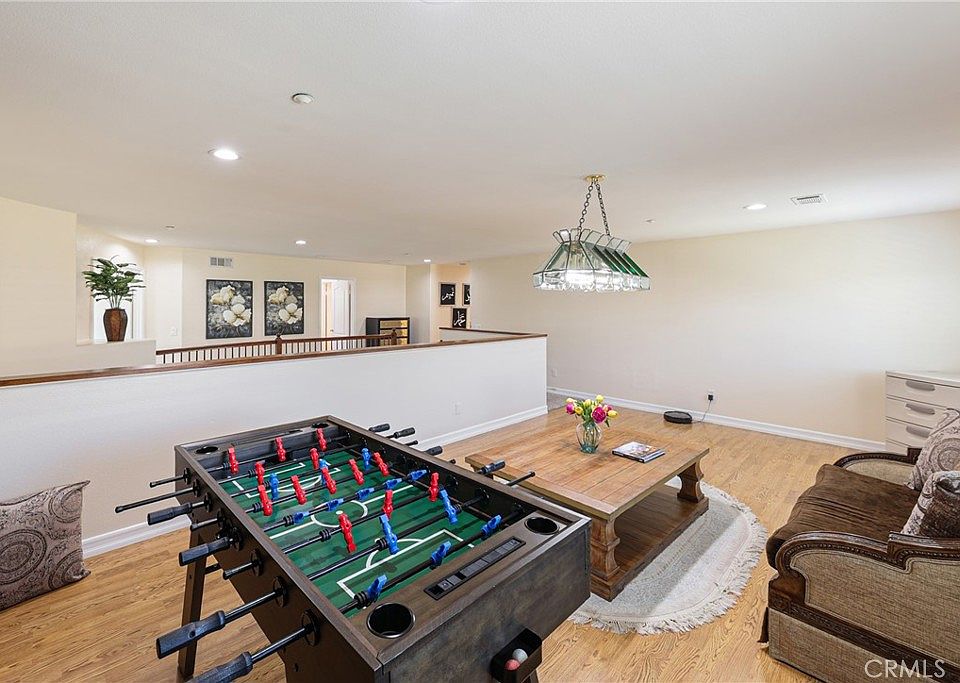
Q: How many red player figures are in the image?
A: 13